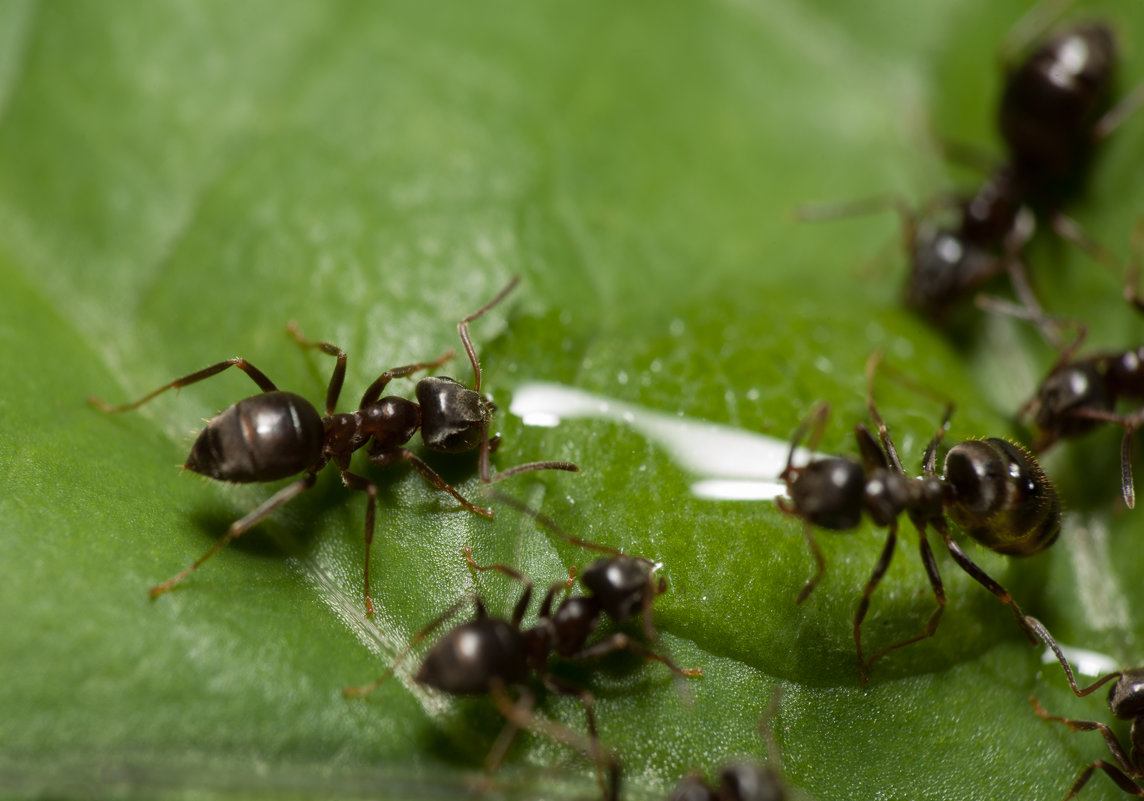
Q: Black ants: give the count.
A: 7